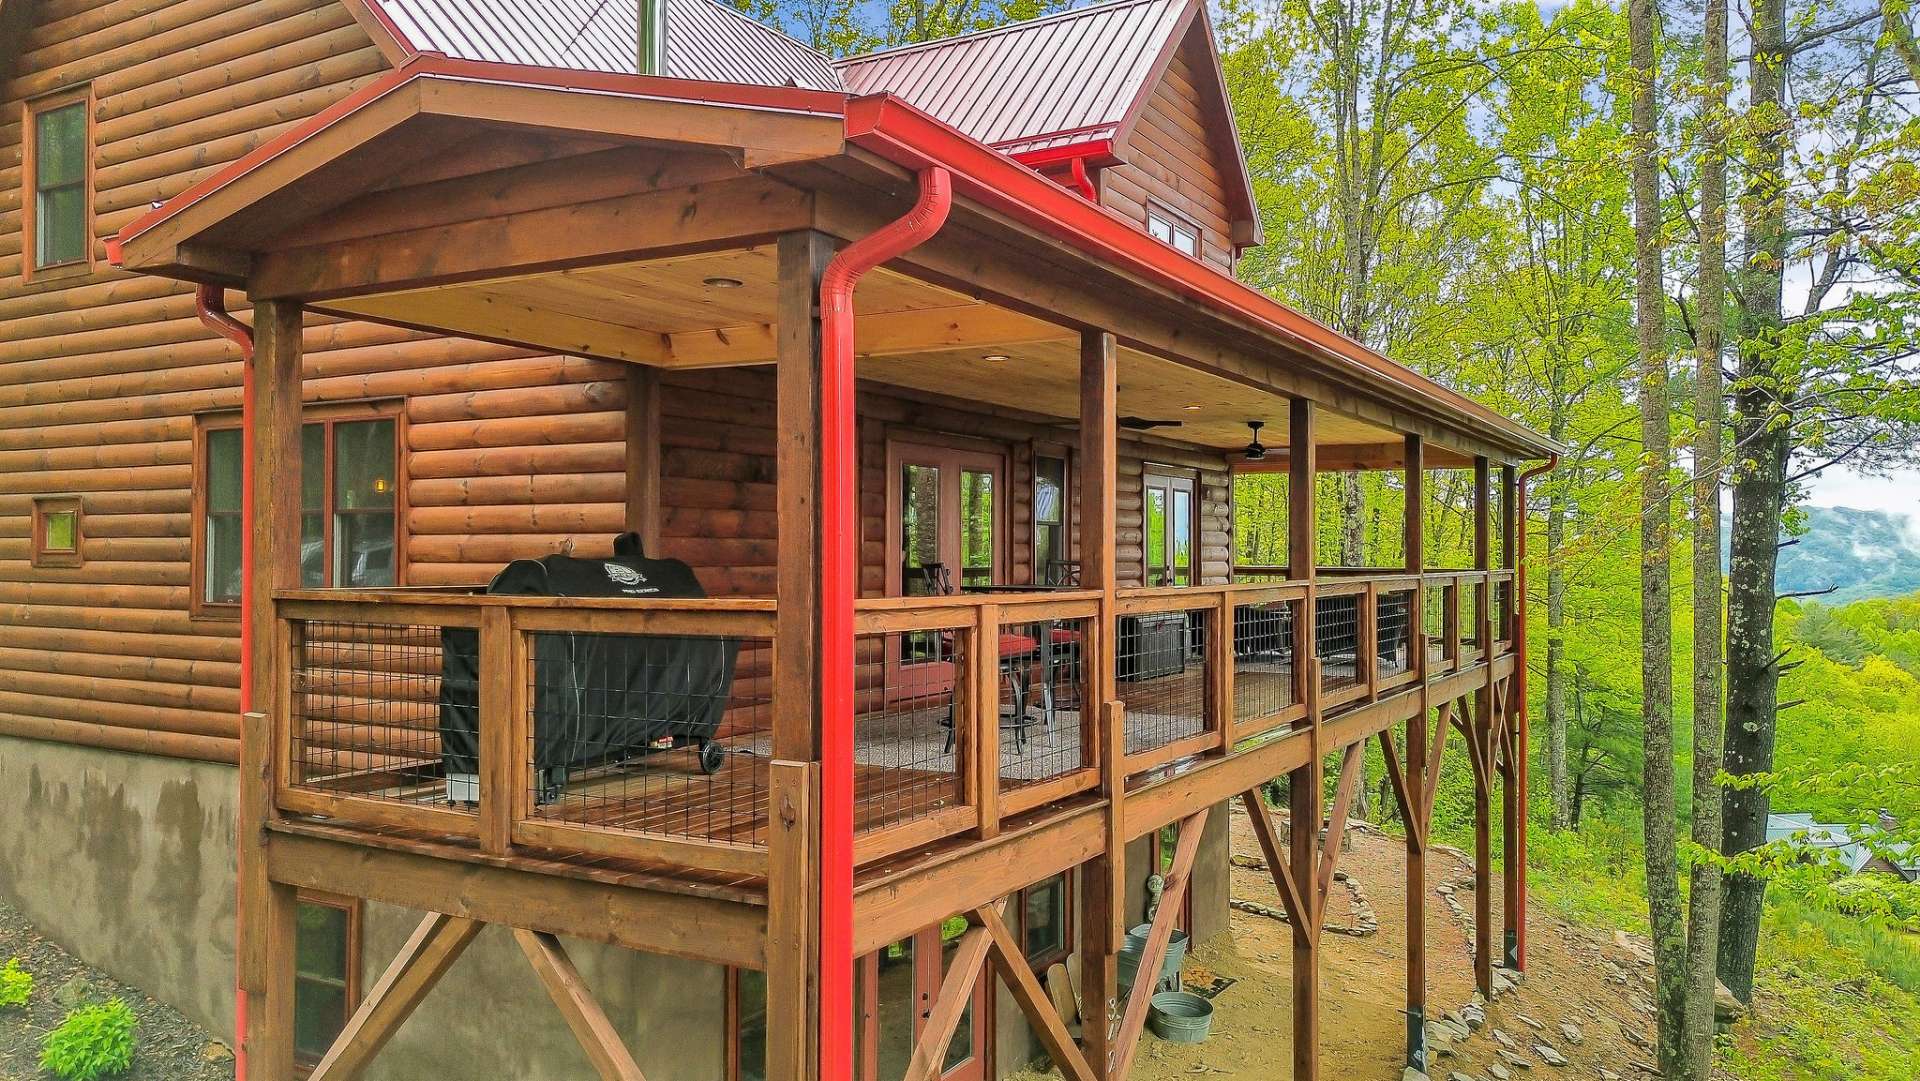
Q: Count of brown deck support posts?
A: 7